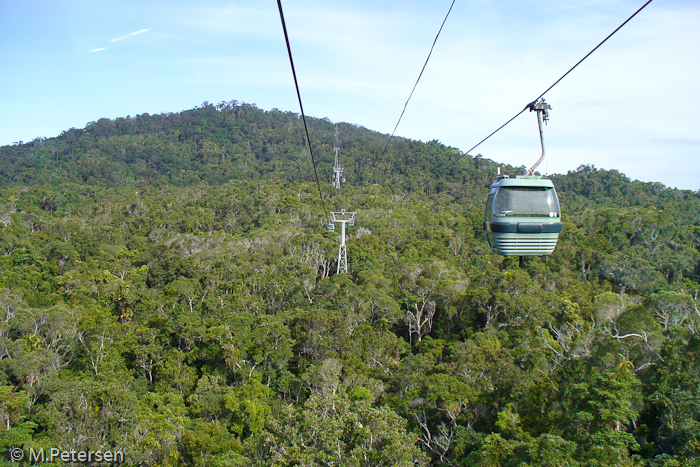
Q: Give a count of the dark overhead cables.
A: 3